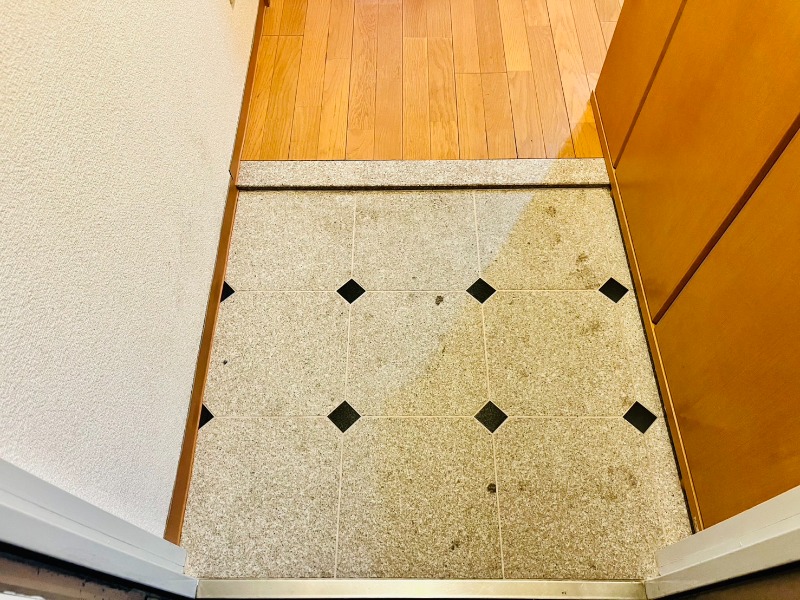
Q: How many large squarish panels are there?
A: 9